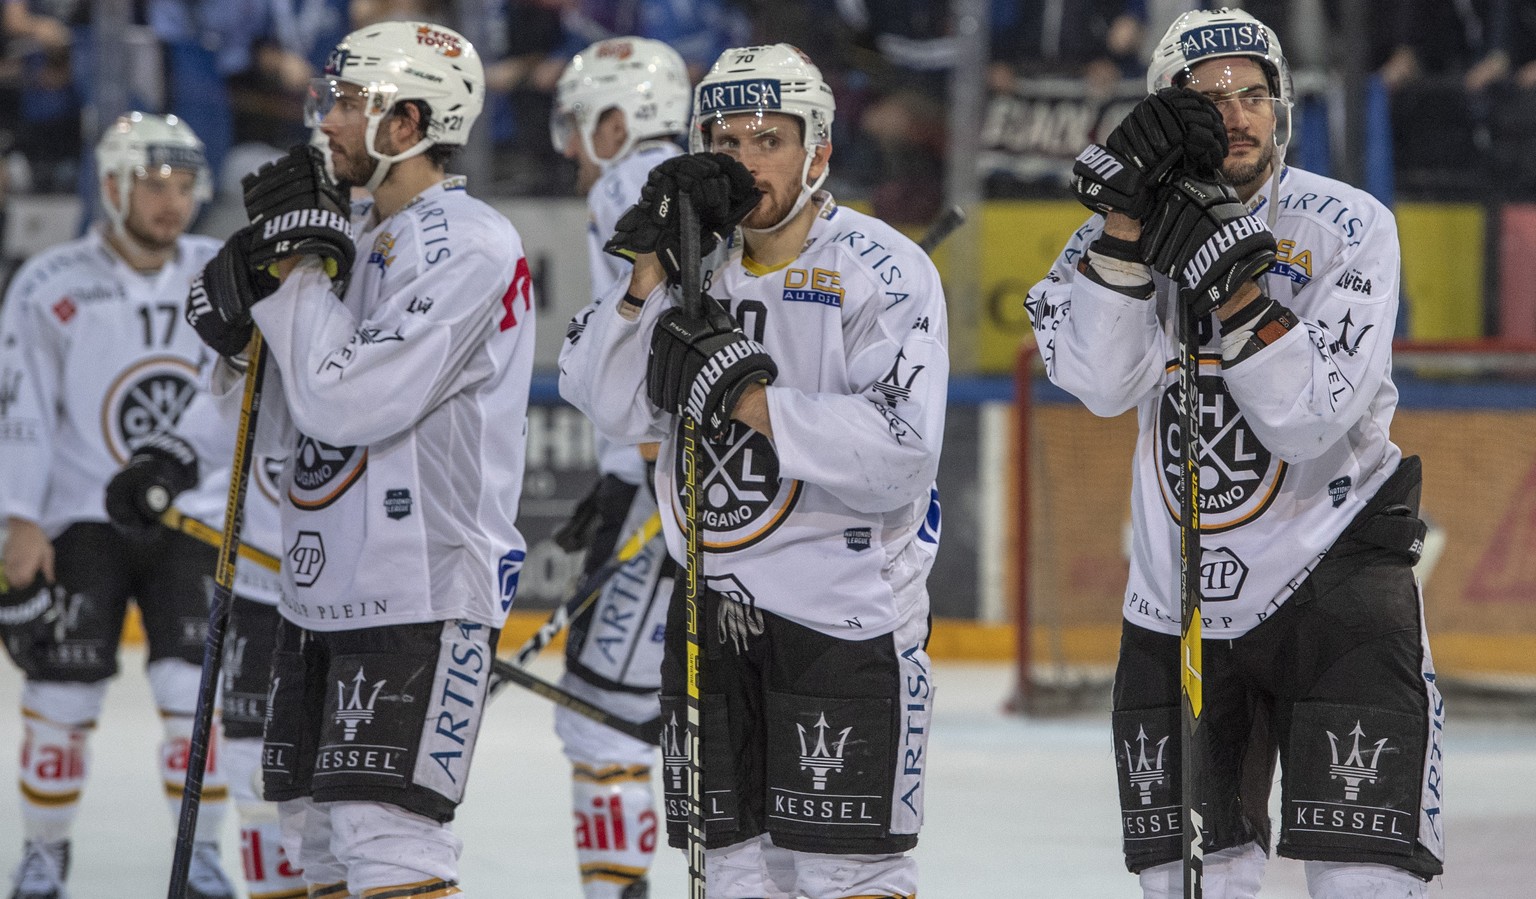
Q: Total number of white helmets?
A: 5